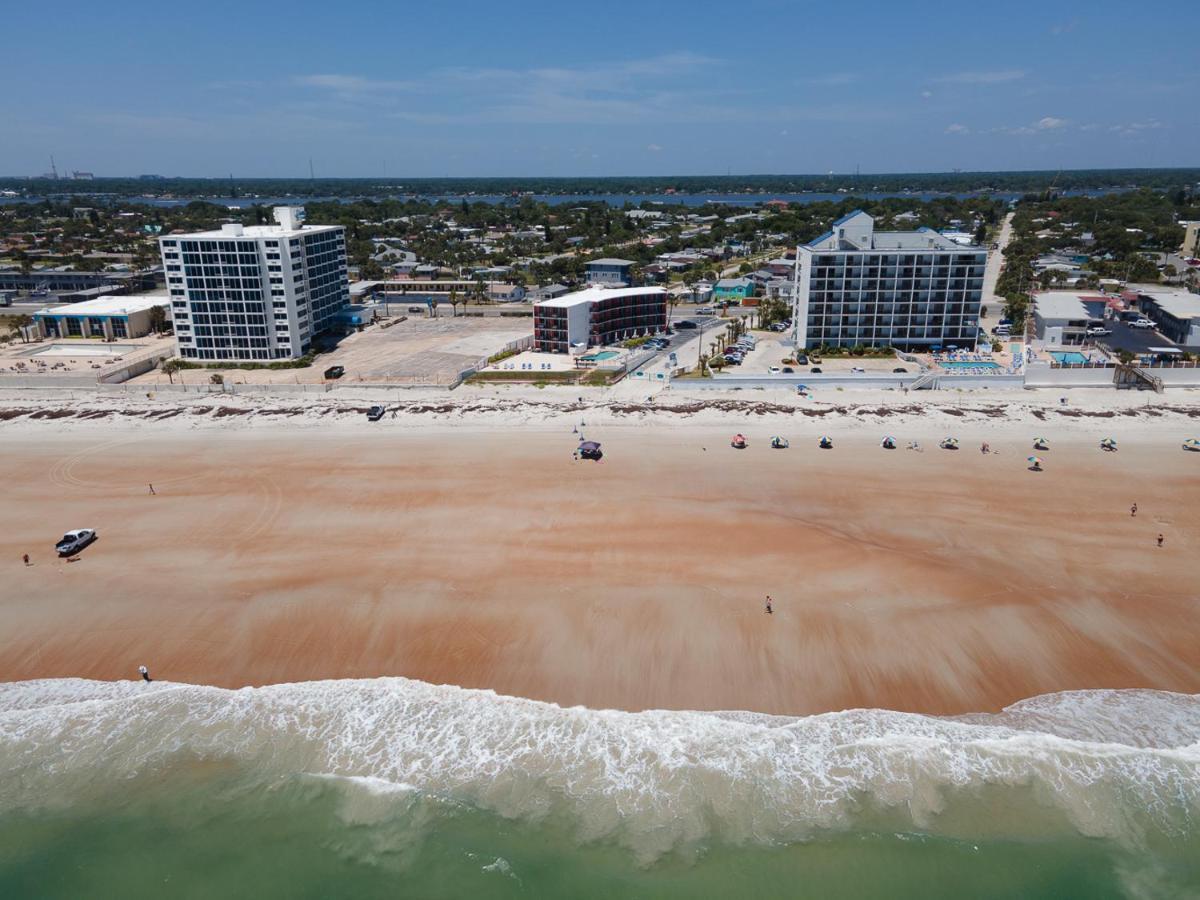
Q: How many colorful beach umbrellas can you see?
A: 9